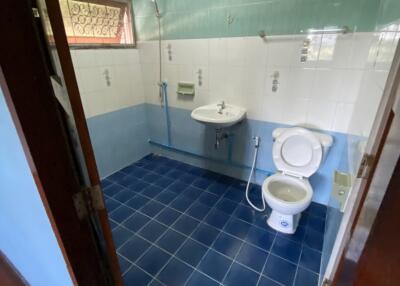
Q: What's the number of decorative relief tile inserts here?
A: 5